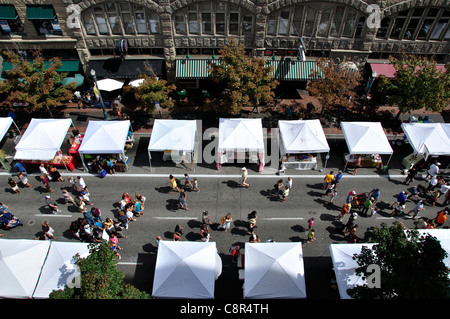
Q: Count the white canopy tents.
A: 14